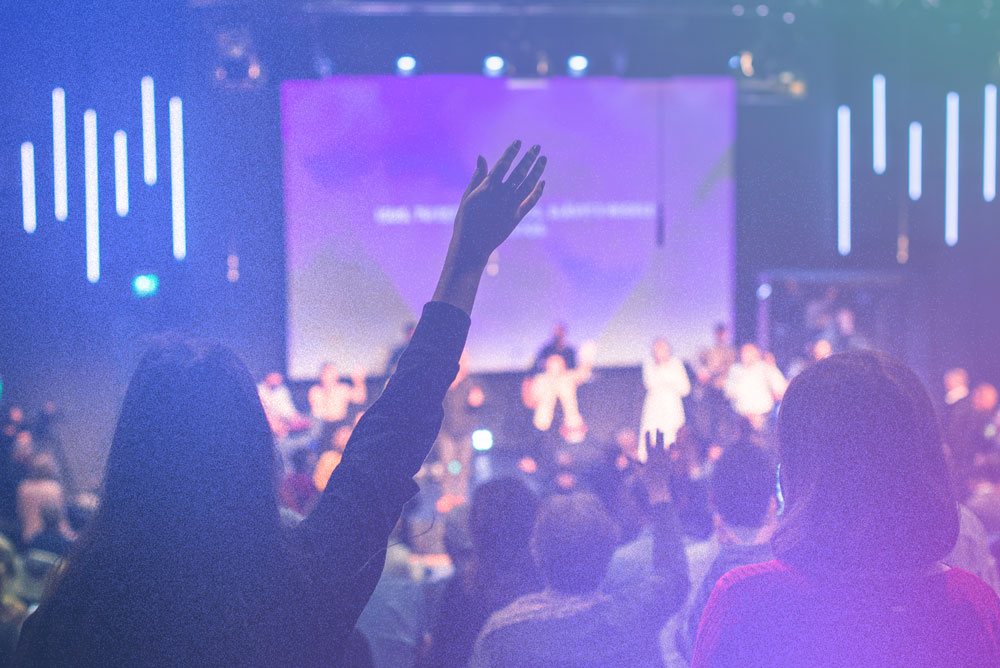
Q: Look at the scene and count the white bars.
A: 11